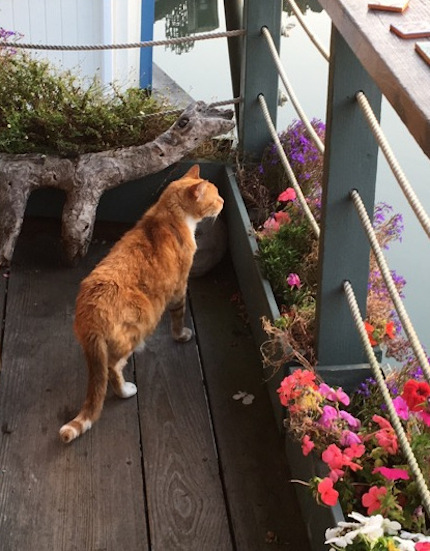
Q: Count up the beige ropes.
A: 8